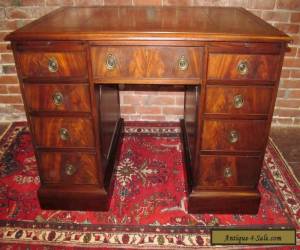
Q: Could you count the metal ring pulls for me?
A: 10